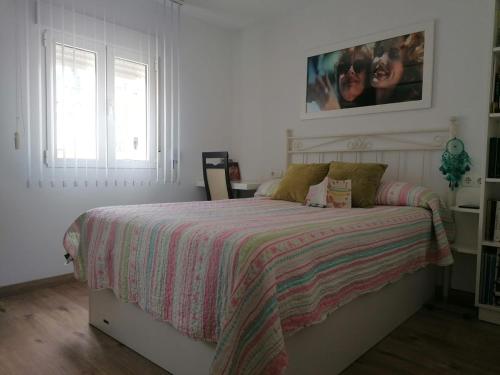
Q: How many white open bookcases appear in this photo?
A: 1